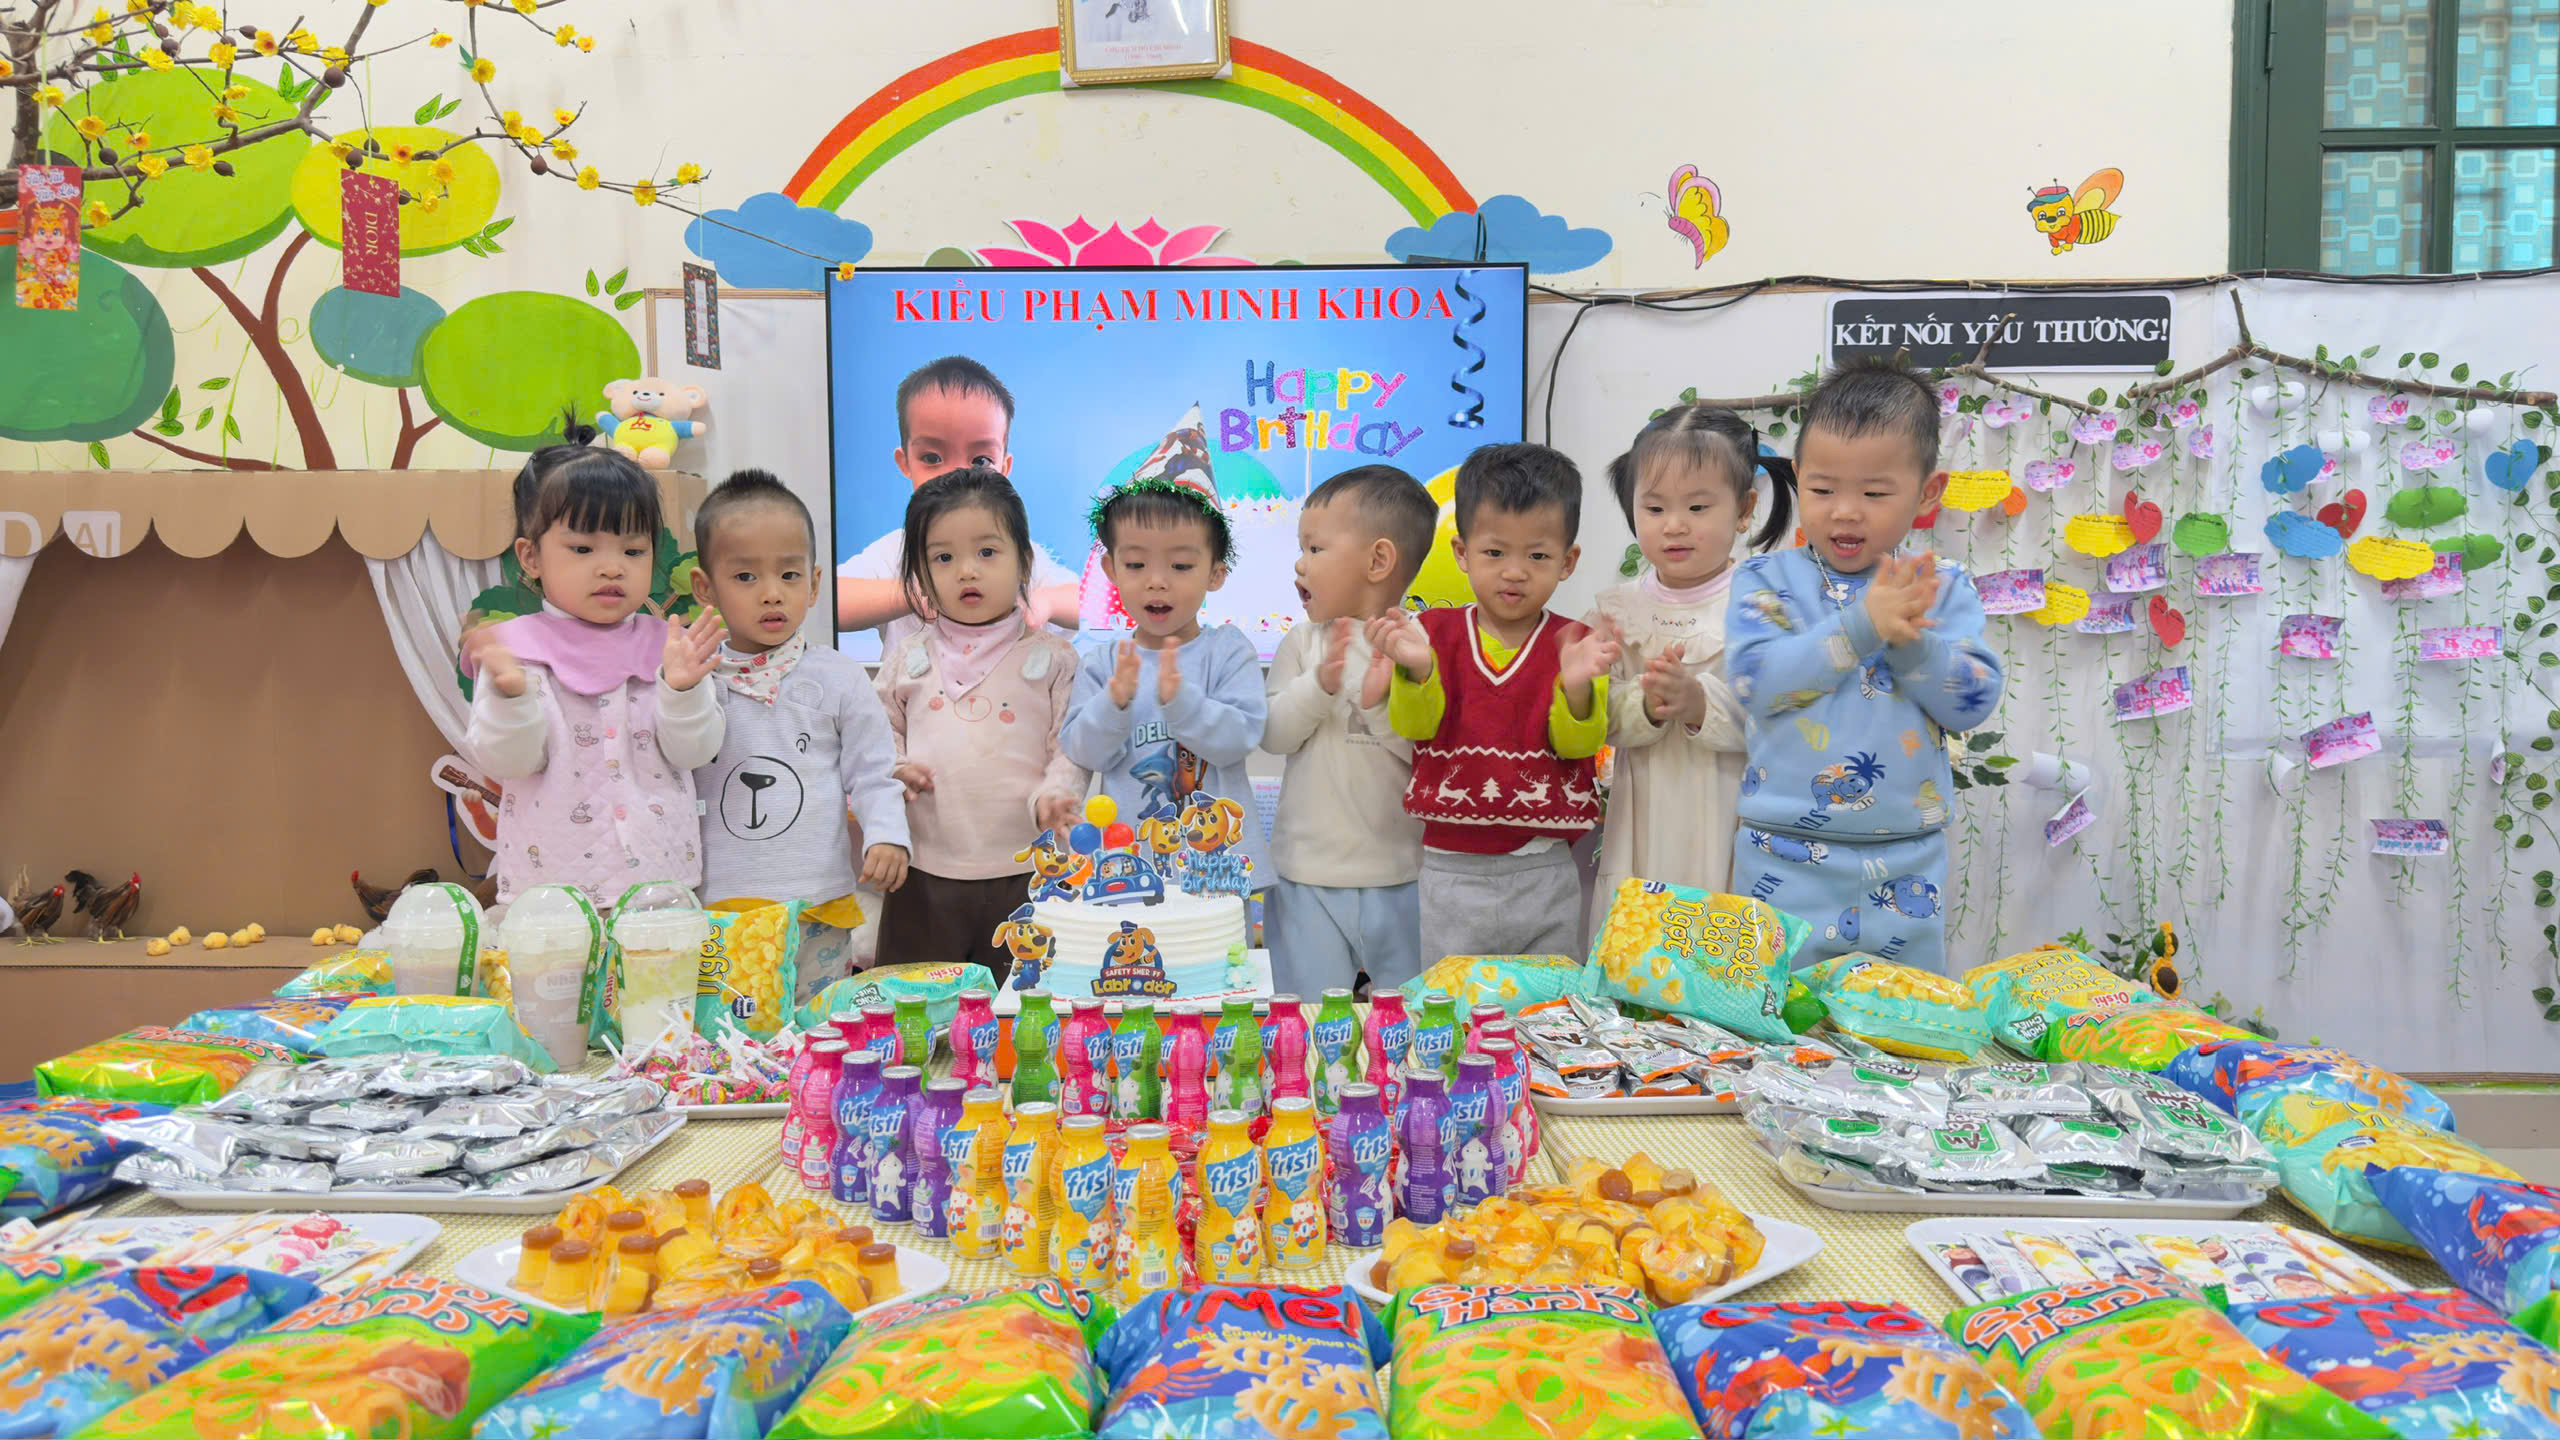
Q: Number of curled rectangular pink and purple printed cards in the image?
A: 11